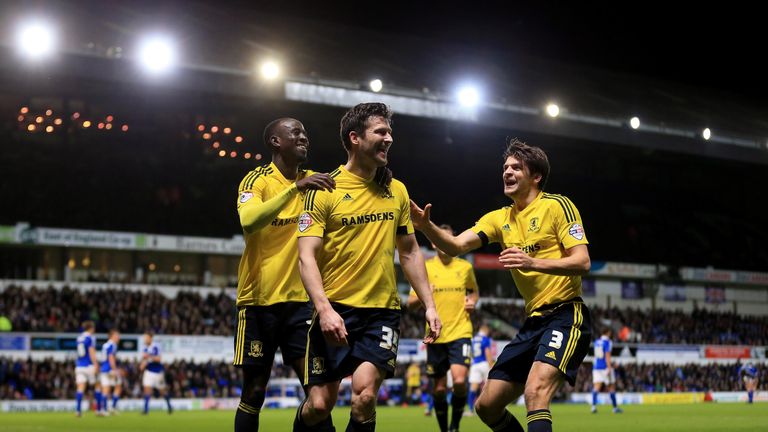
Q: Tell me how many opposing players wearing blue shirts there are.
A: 6